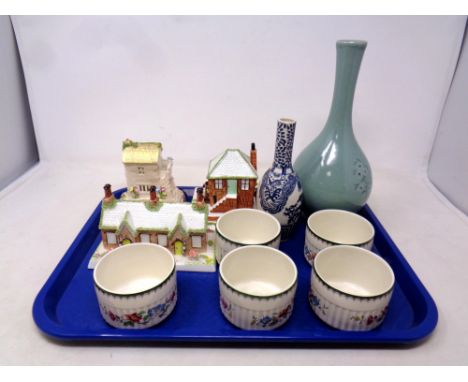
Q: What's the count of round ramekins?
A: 5